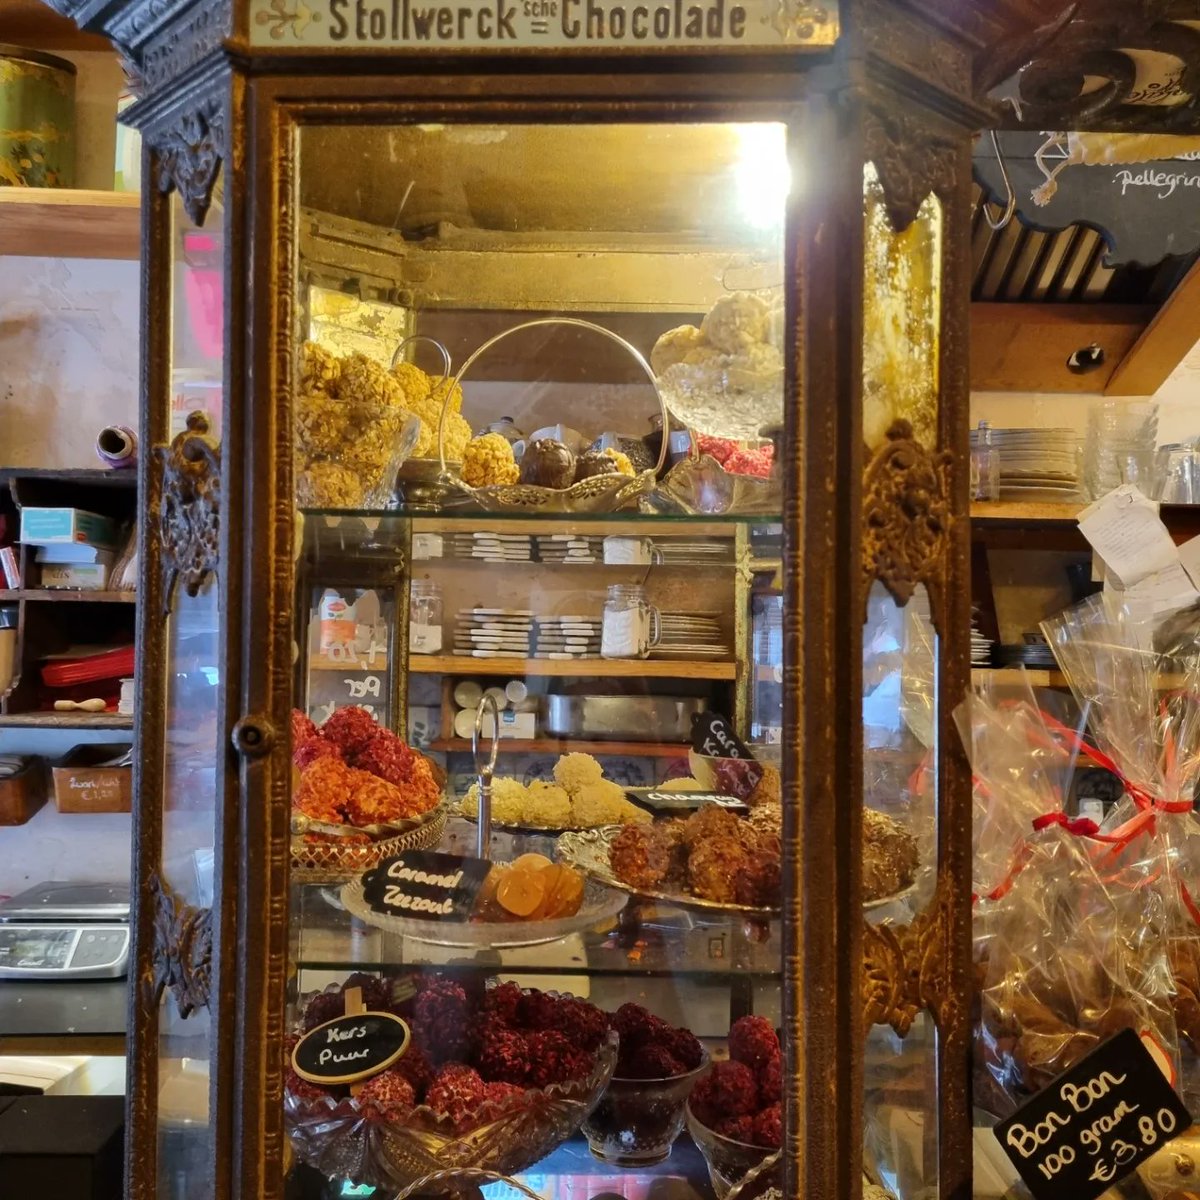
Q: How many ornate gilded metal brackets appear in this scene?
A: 6